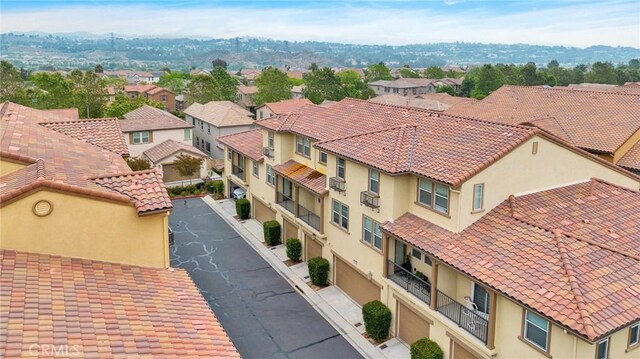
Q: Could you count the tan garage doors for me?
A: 7